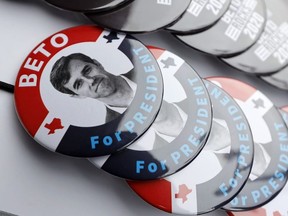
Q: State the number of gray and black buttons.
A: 6